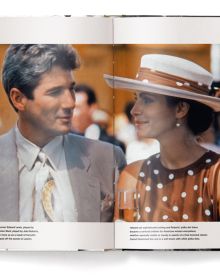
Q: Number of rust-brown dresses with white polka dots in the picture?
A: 1